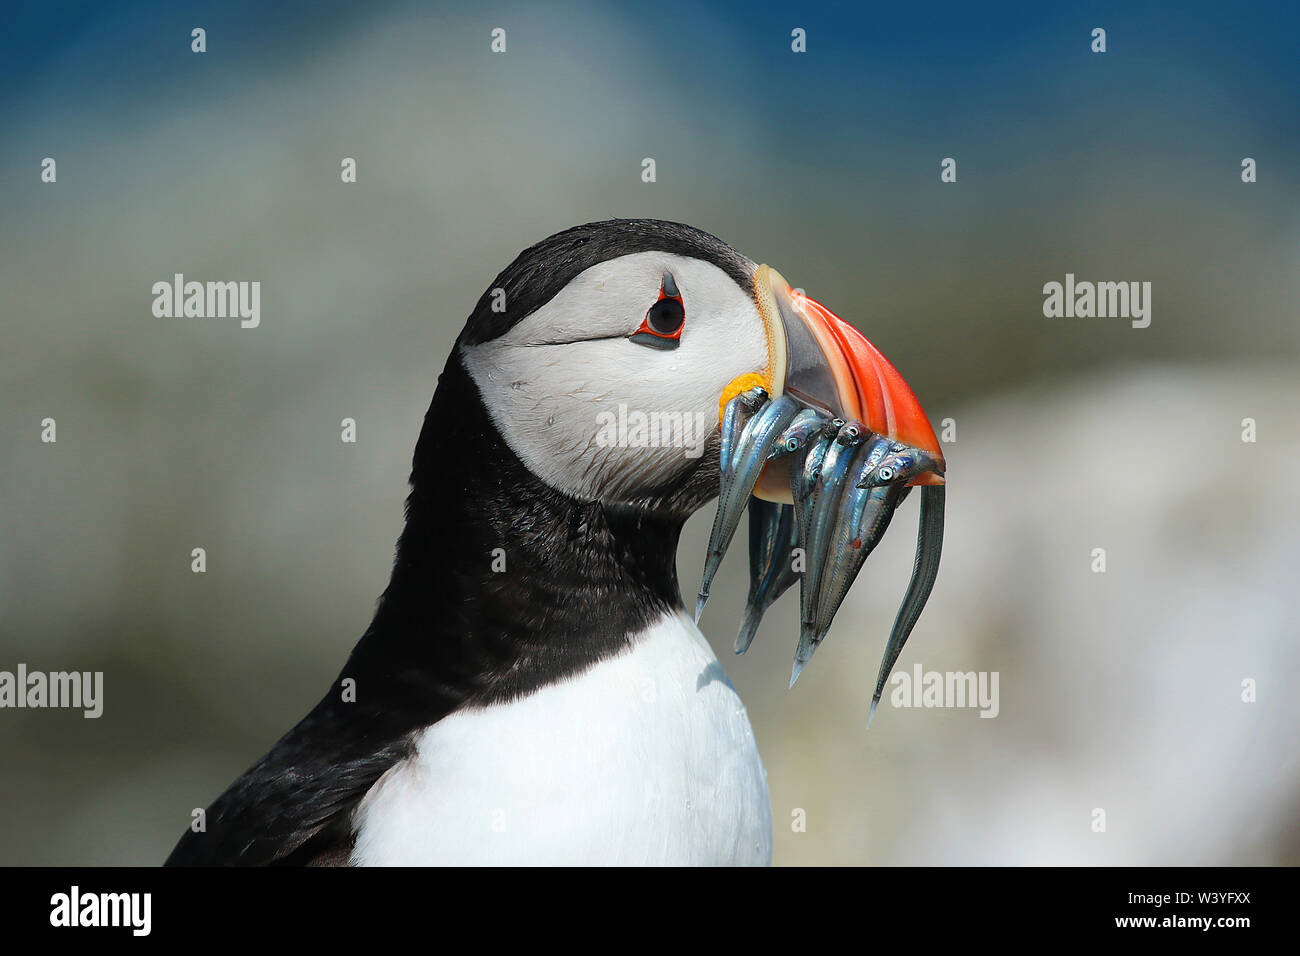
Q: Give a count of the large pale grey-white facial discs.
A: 1